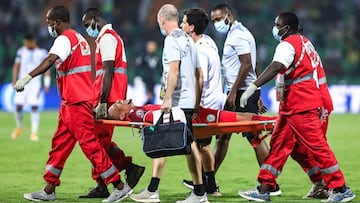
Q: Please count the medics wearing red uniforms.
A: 4